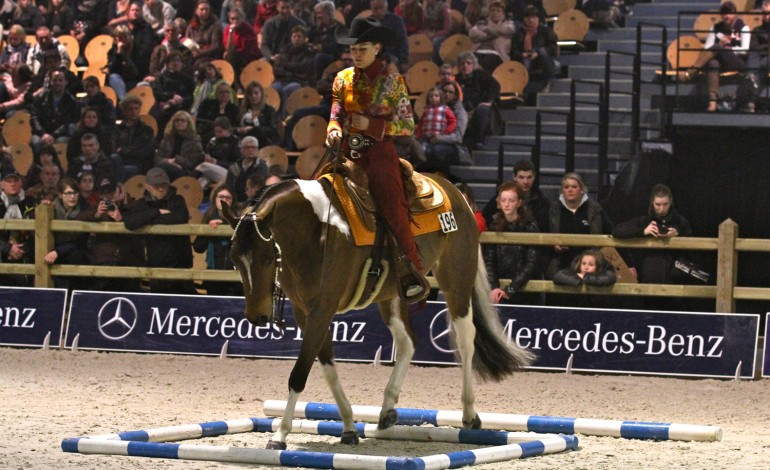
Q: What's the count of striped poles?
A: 5